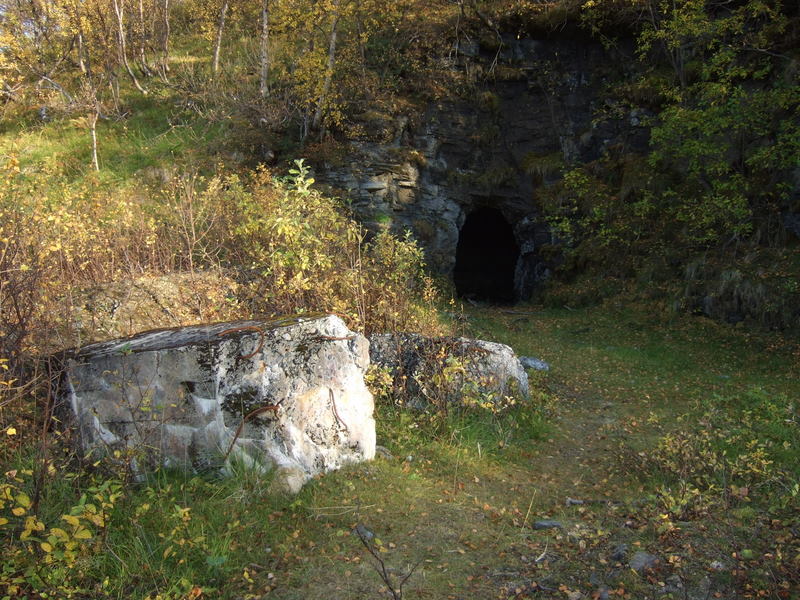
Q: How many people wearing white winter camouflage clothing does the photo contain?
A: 0